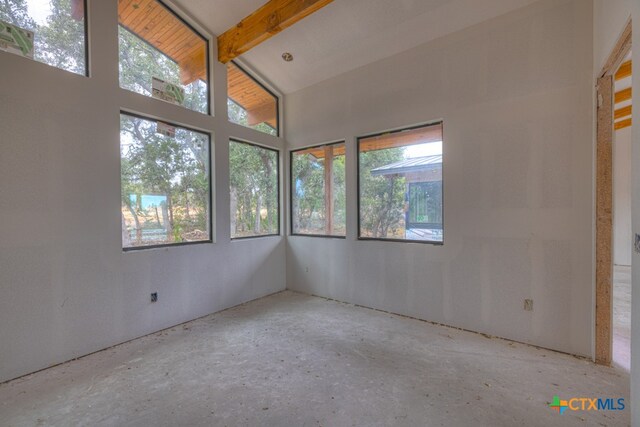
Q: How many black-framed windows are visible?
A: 7